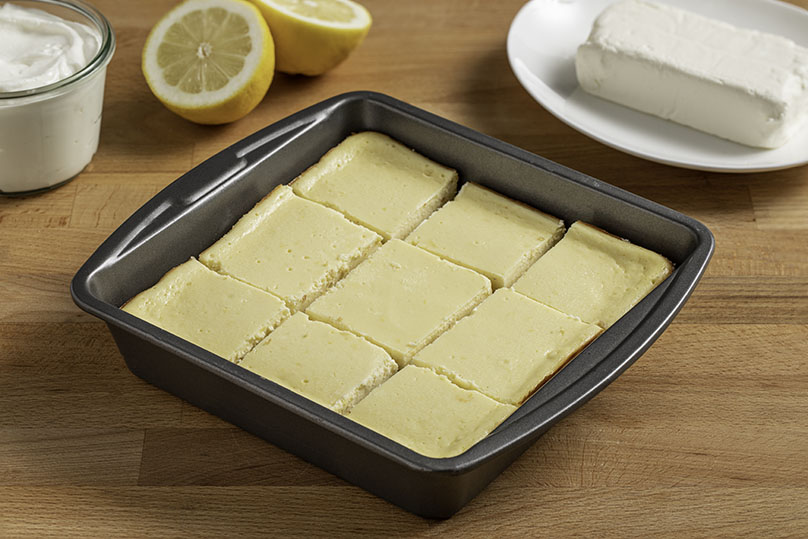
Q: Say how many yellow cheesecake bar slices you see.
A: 9